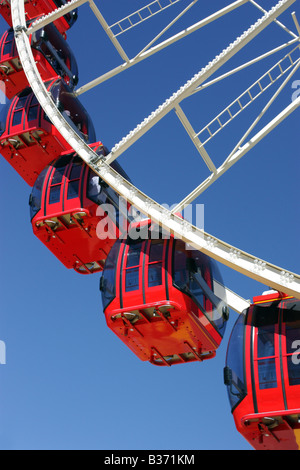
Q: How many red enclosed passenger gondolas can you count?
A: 6